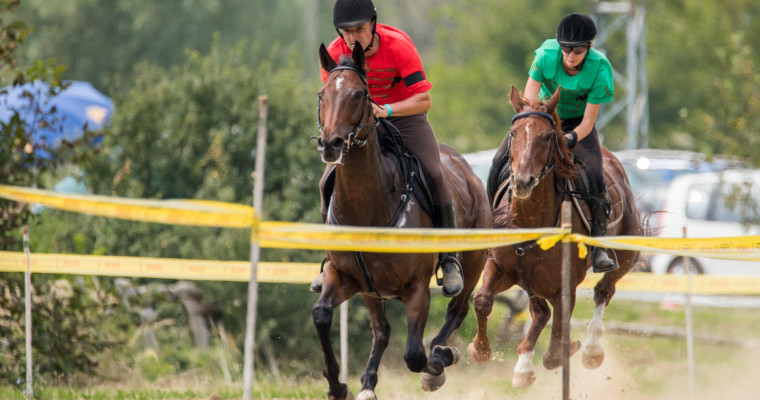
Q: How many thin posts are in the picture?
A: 5